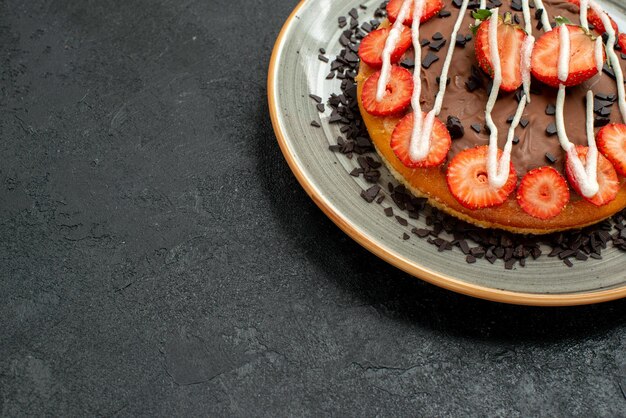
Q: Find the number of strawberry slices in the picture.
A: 13